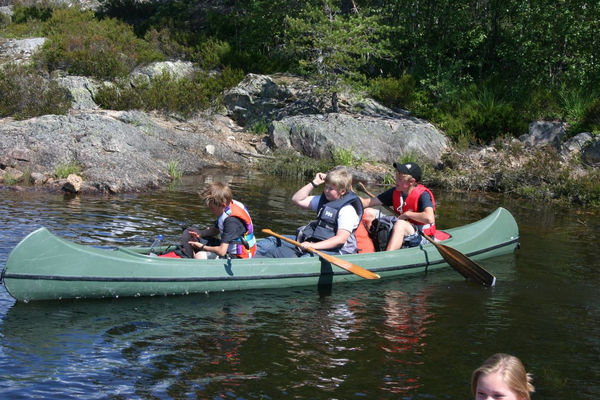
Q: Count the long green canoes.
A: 1